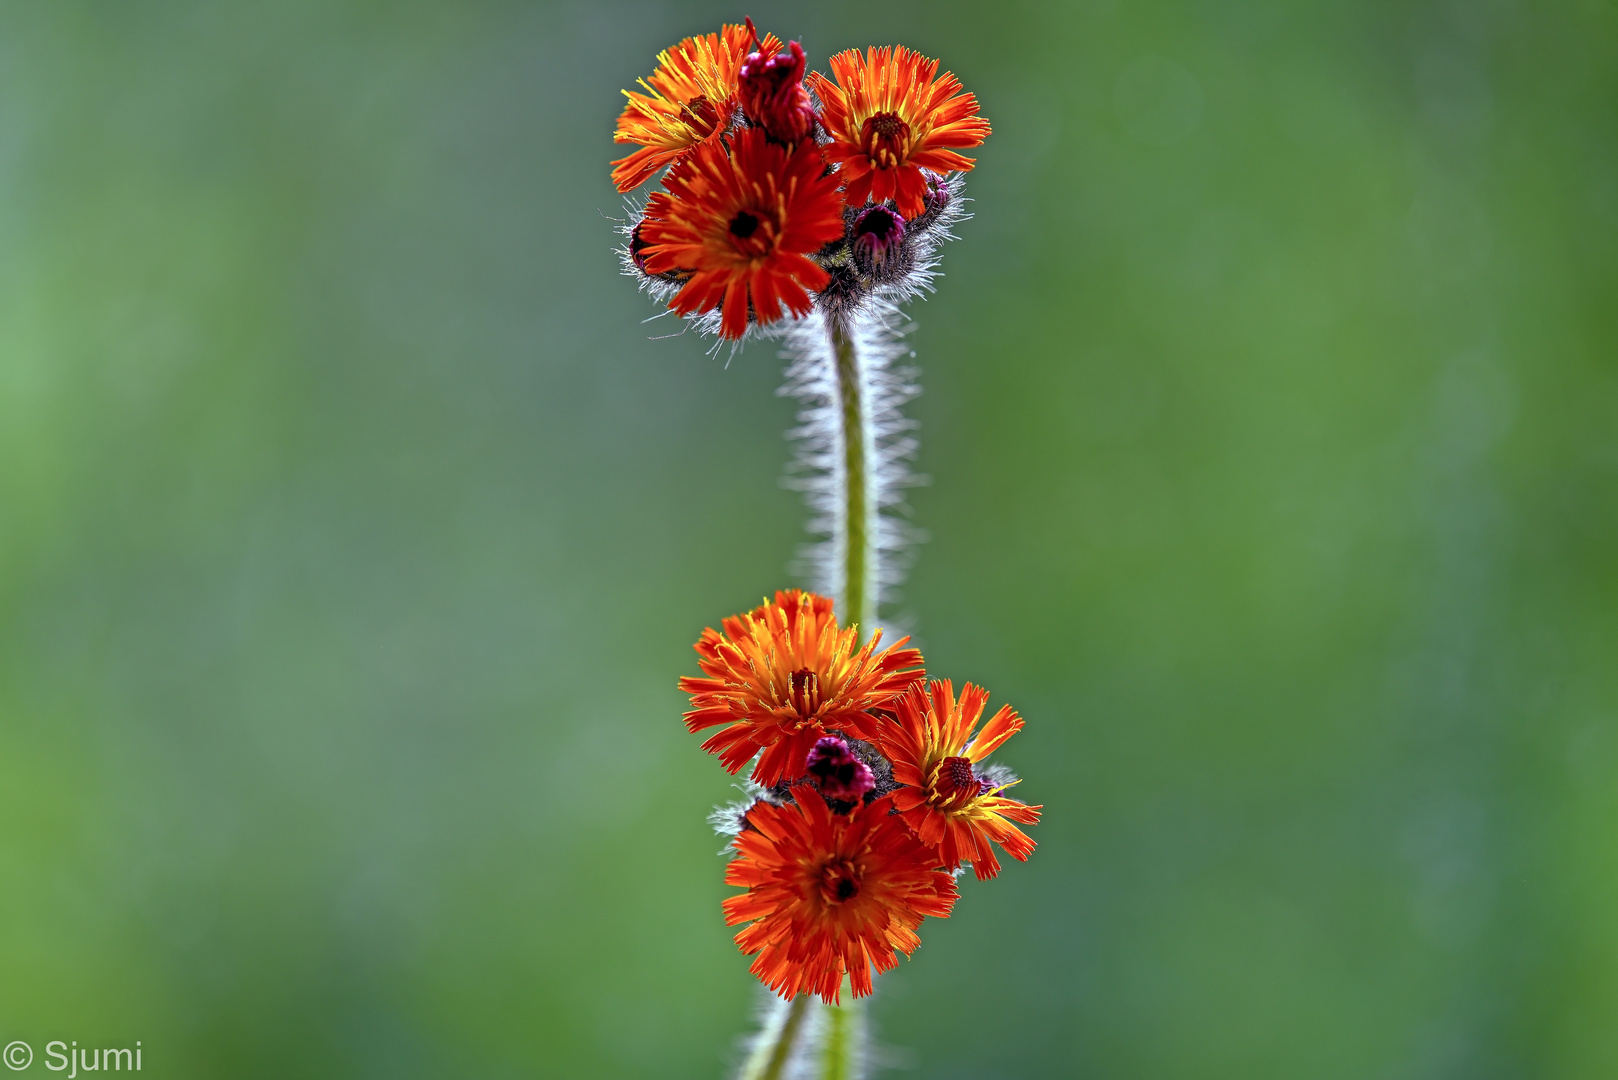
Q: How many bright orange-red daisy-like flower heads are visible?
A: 6